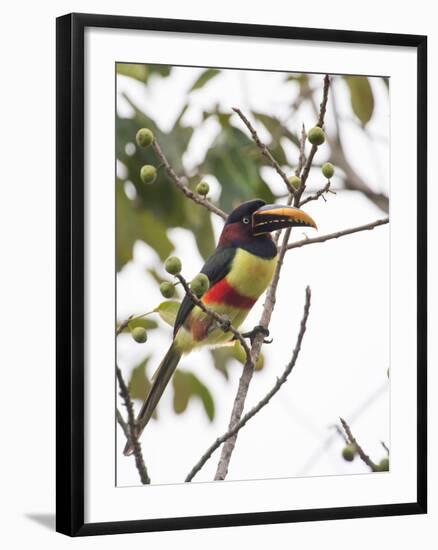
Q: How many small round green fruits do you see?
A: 12